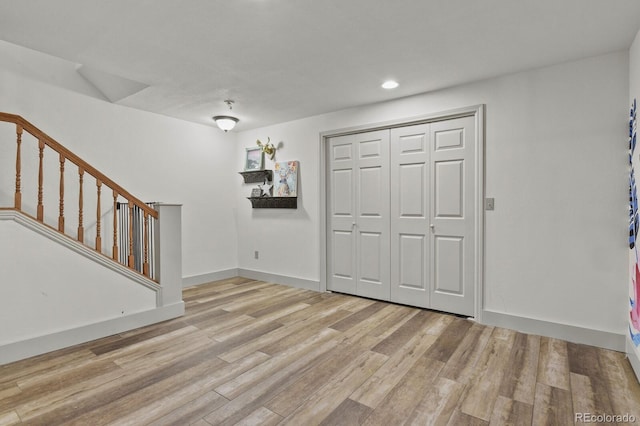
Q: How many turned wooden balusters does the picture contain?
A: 8